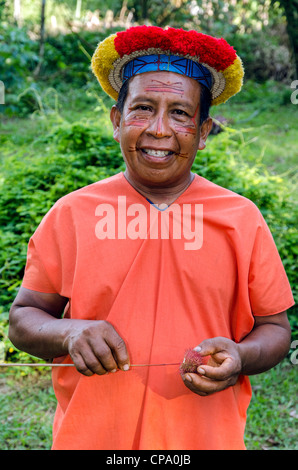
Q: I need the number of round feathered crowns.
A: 1